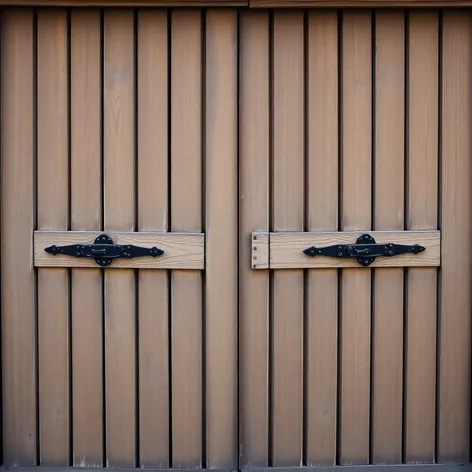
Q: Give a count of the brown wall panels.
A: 14